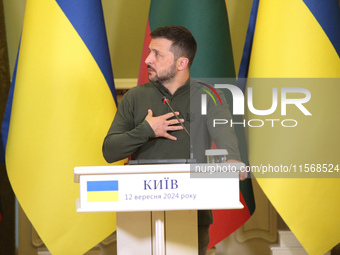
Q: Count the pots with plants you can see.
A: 0